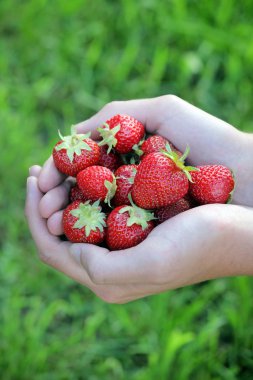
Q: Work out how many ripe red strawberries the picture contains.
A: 12